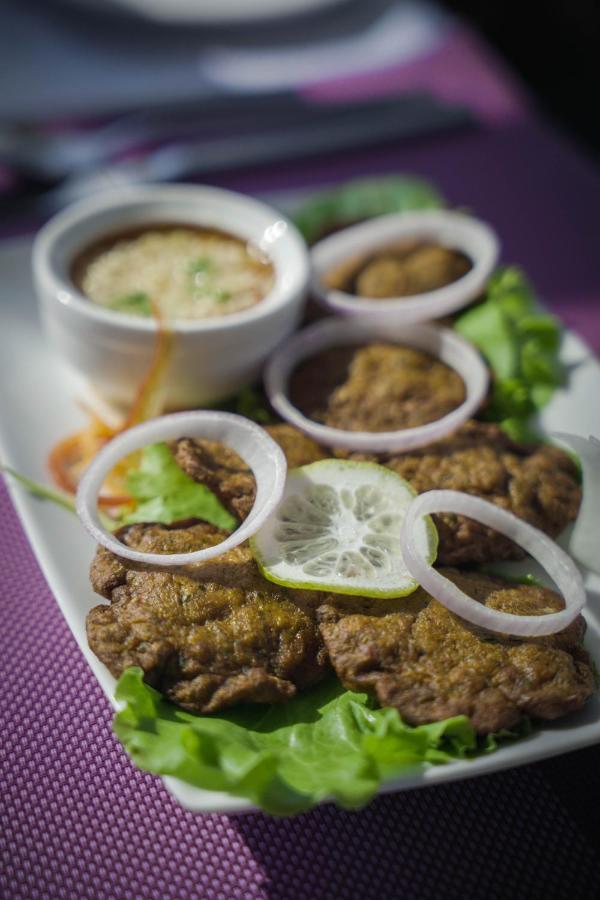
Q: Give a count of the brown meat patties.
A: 6